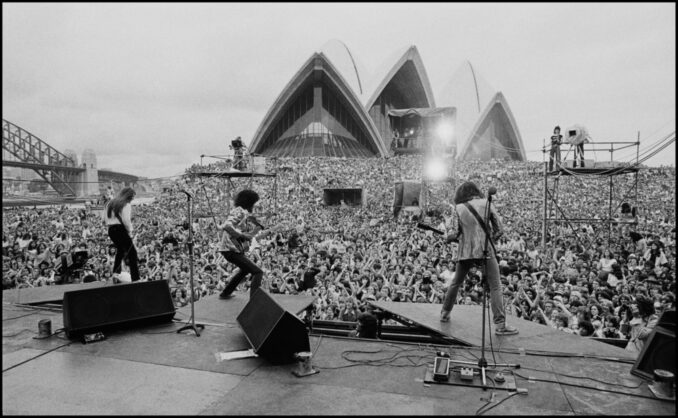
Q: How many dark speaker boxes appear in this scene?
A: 3